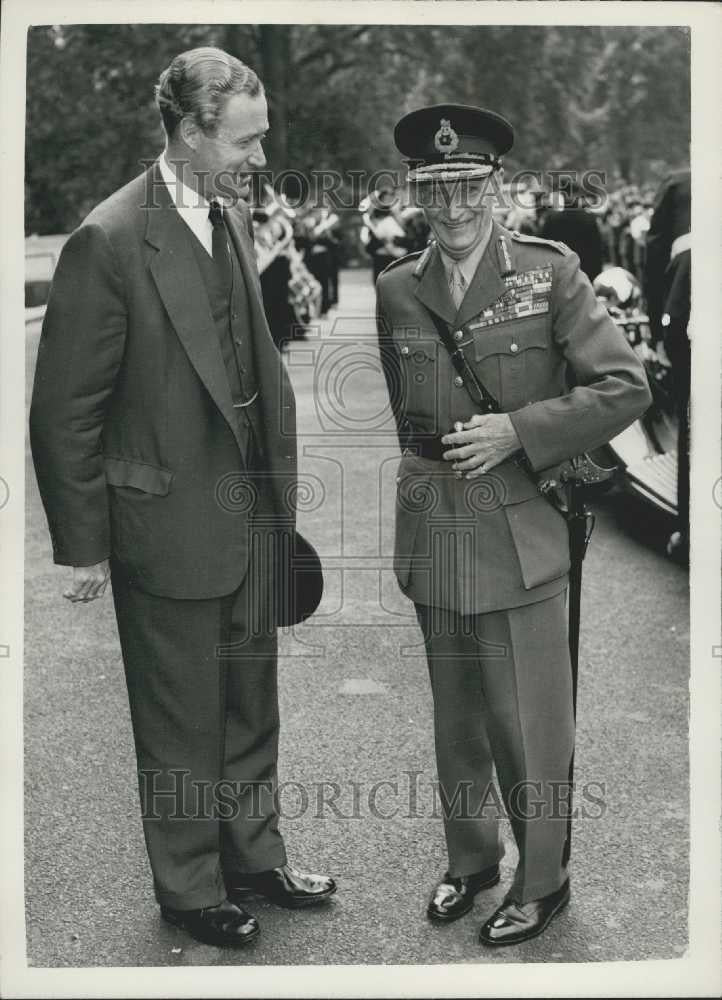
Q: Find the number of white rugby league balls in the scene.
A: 0